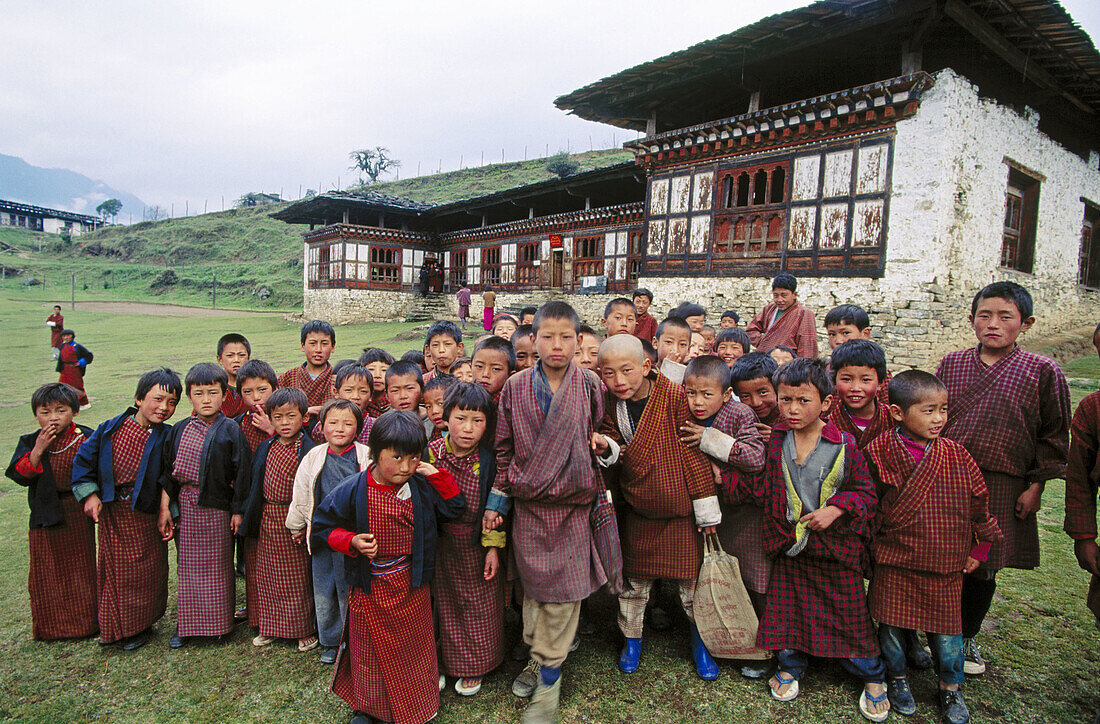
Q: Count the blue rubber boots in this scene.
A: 2